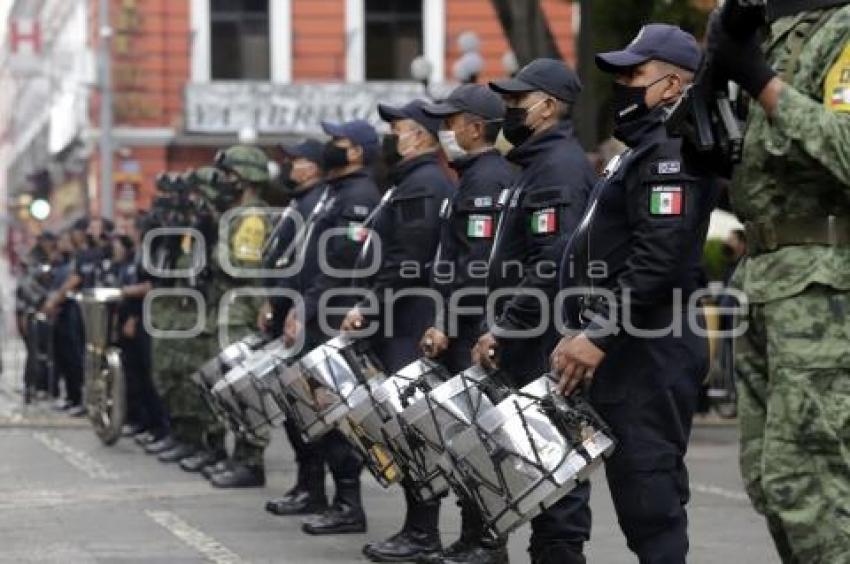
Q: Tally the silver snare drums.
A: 6